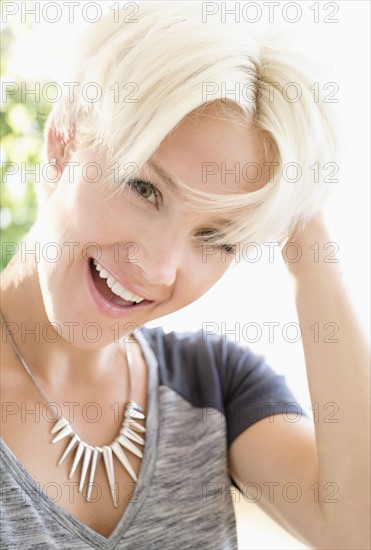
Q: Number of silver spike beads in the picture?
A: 13